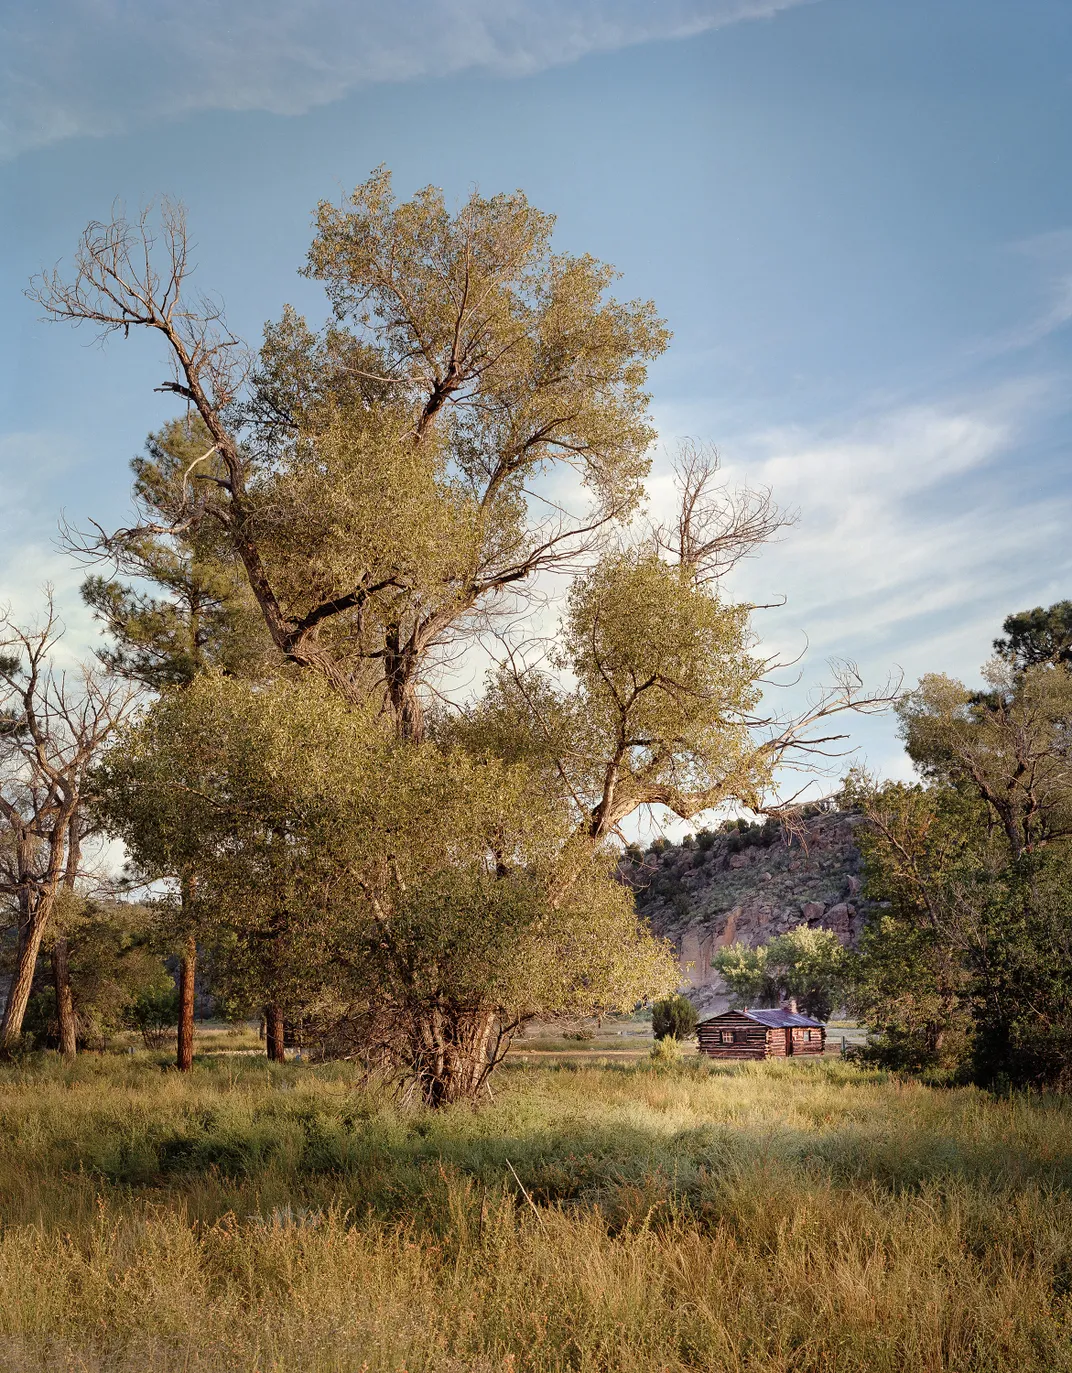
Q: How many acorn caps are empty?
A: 0